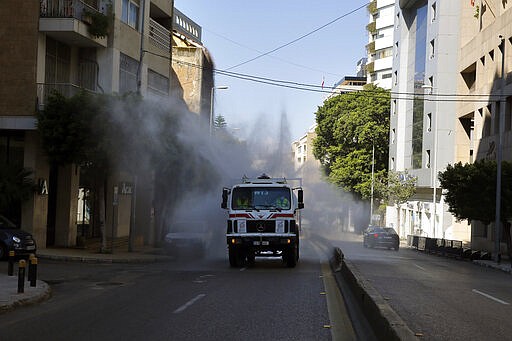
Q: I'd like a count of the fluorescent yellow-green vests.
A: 2